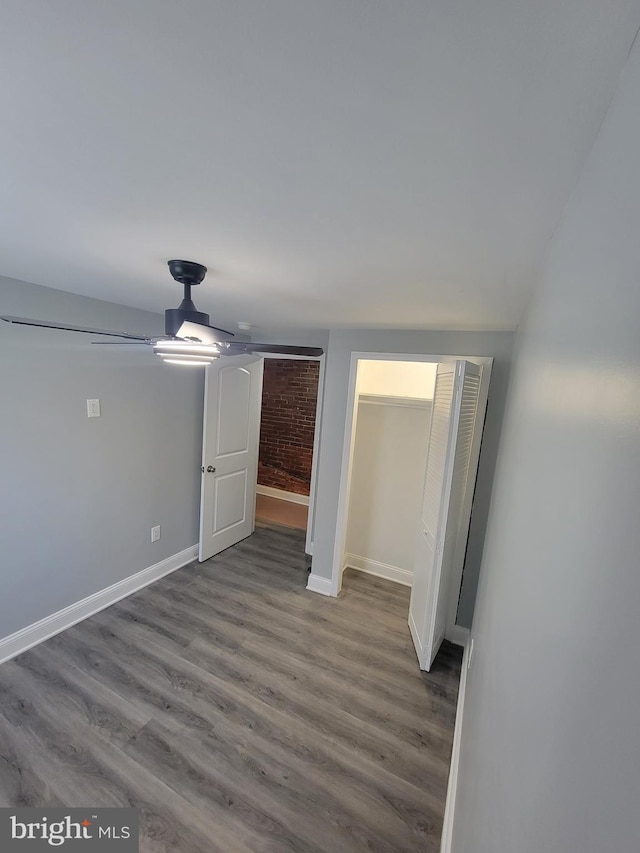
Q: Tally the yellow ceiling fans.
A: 0